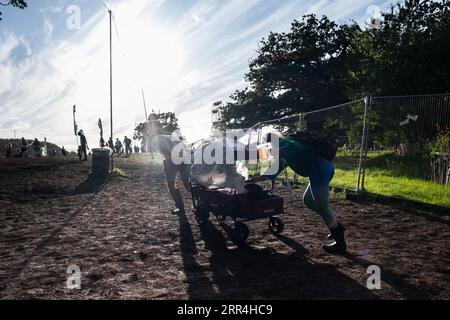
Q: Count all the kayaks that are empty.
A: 0